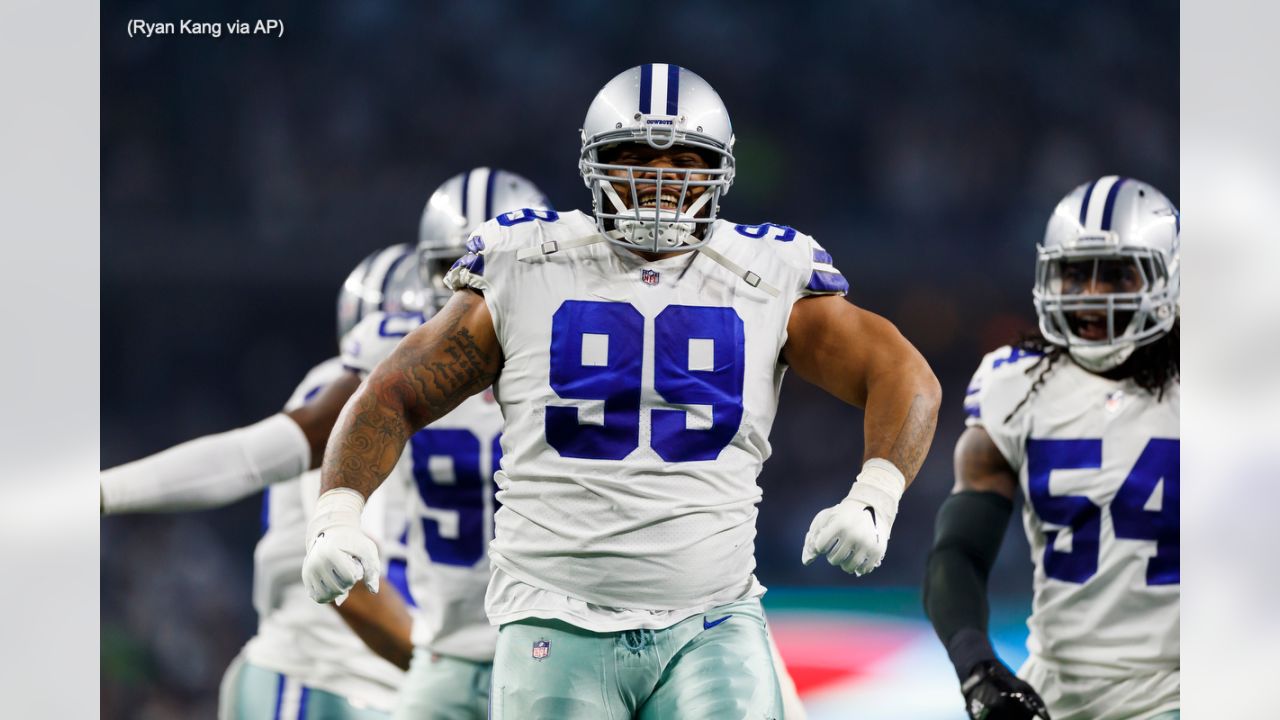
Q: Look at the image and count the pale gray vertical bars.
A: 2